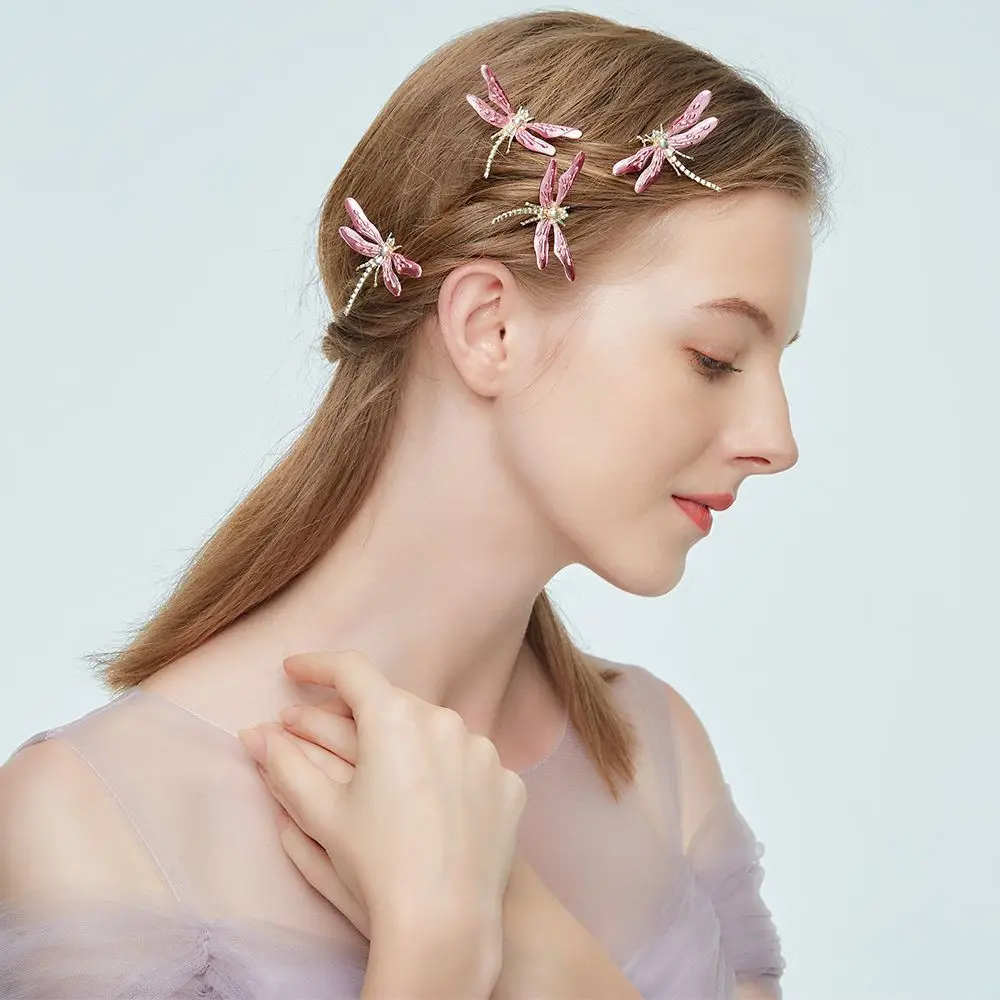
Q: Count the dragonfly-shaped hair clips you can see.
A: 4